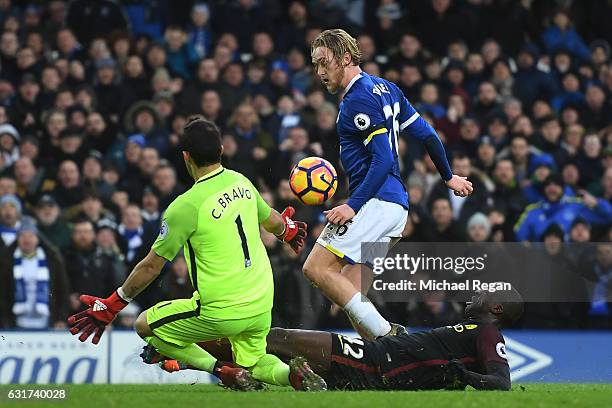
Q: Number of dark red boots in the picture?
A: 2